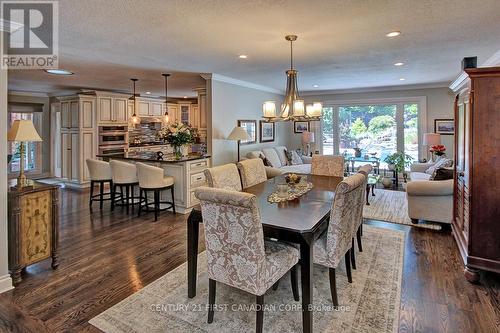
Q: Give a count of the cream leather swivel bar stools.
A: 3